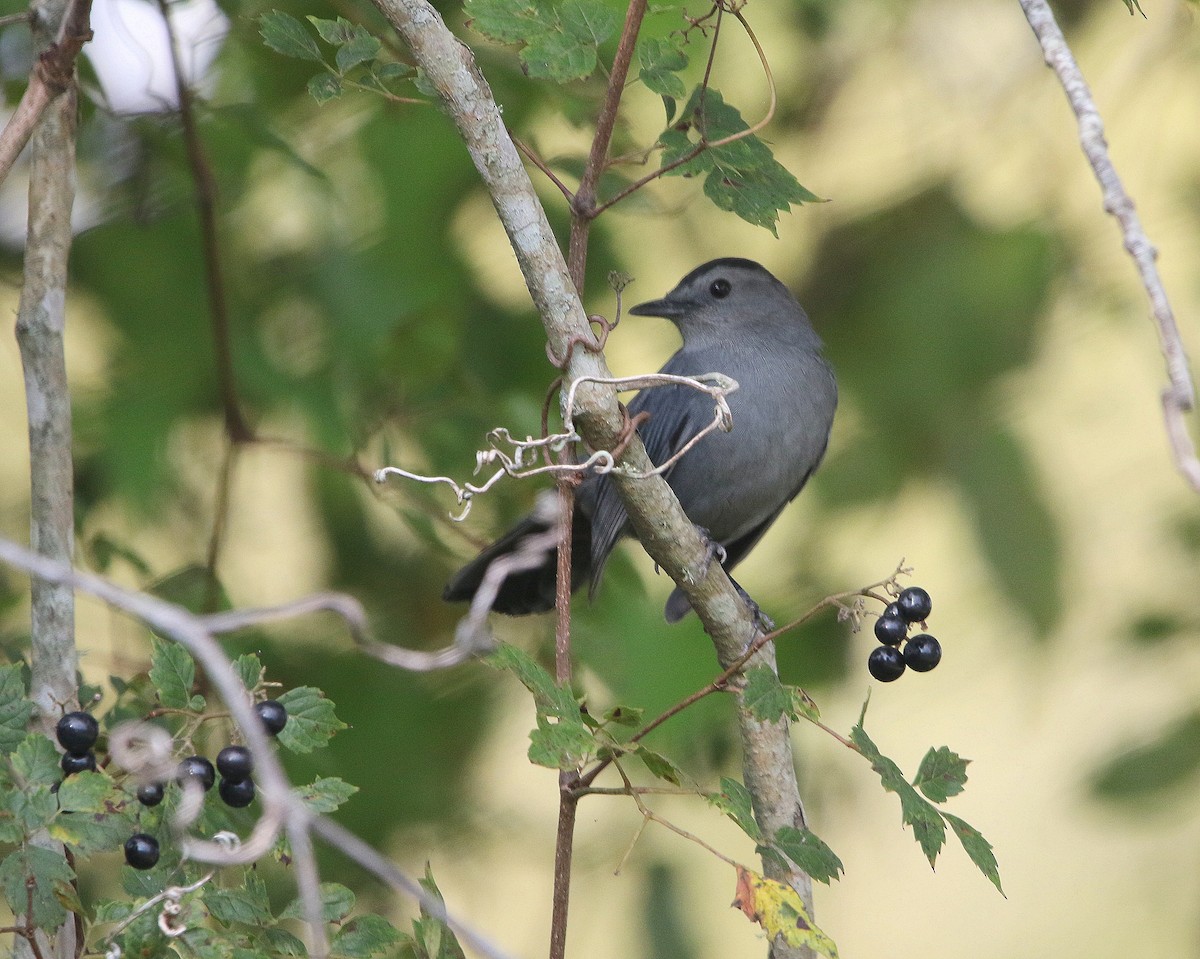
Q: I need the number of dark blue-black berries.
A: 13